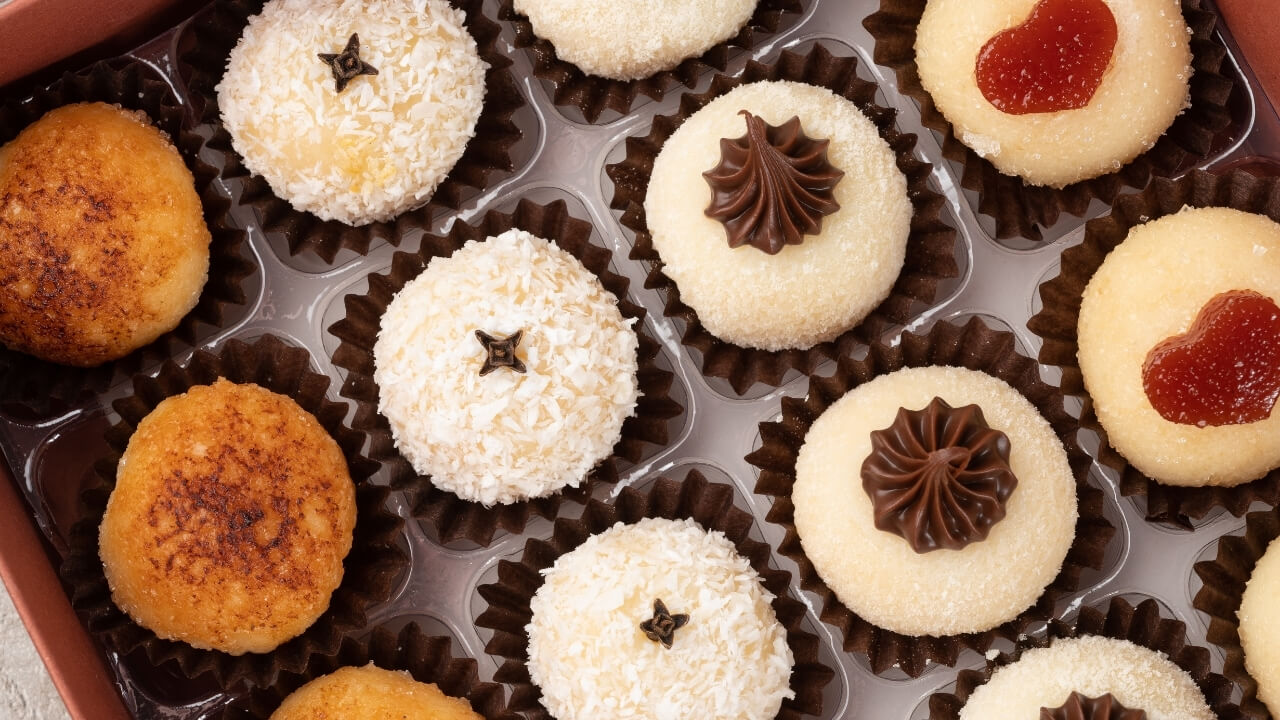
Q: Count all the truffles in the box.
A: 13